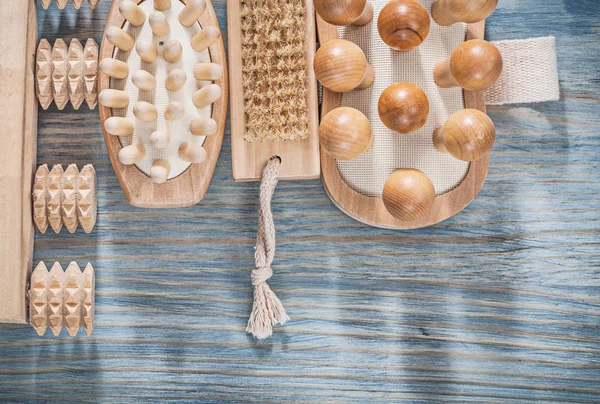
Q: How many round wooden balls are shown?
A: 9